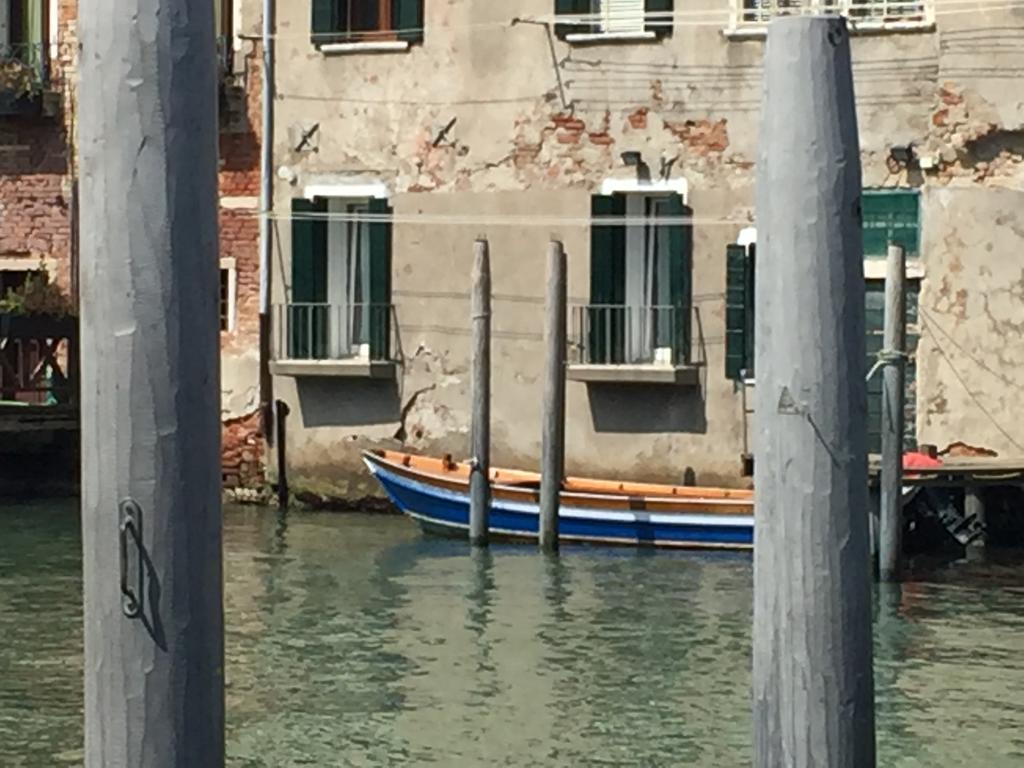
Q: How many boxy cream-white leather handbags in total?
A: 0